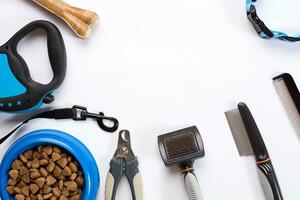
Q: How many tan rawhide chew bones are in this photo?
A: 1